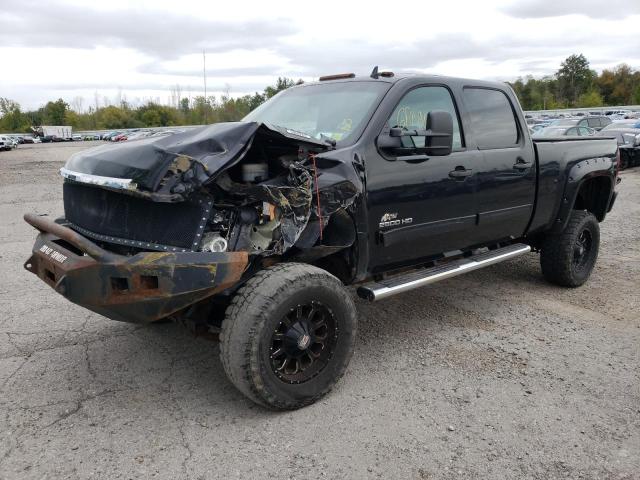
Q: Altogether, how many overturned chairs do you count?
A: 0